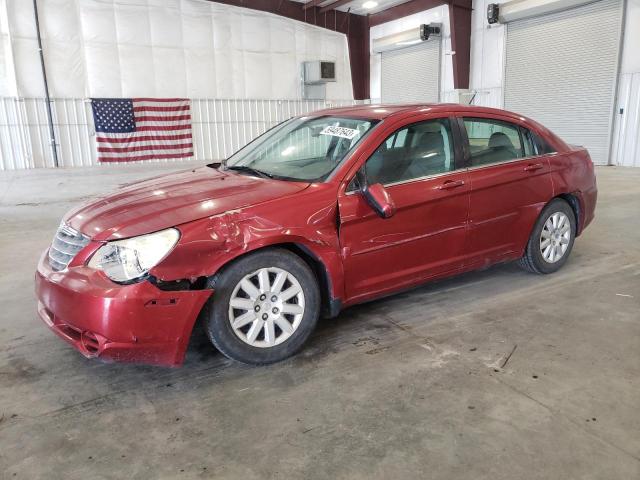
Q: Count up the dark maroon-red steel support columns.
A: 2